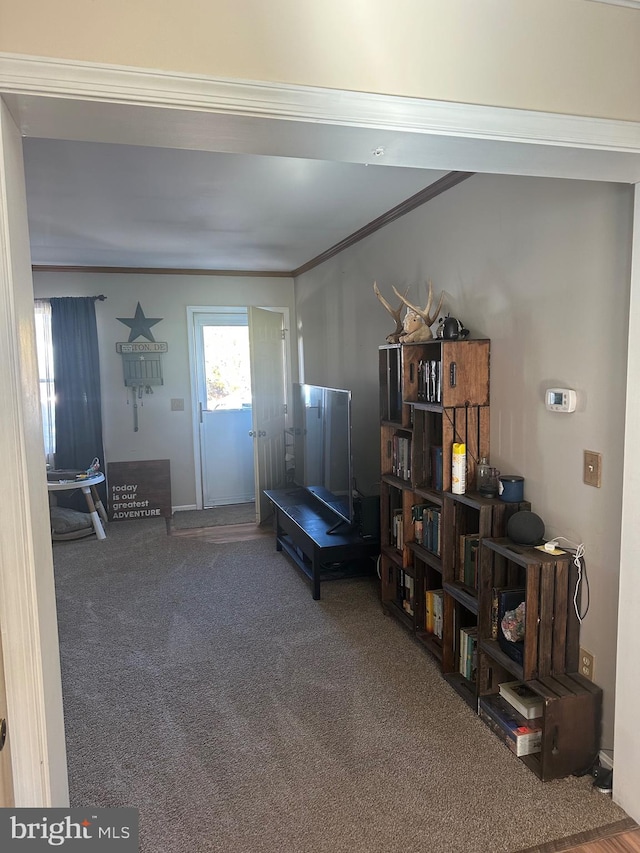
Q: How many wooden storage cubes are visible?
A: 12